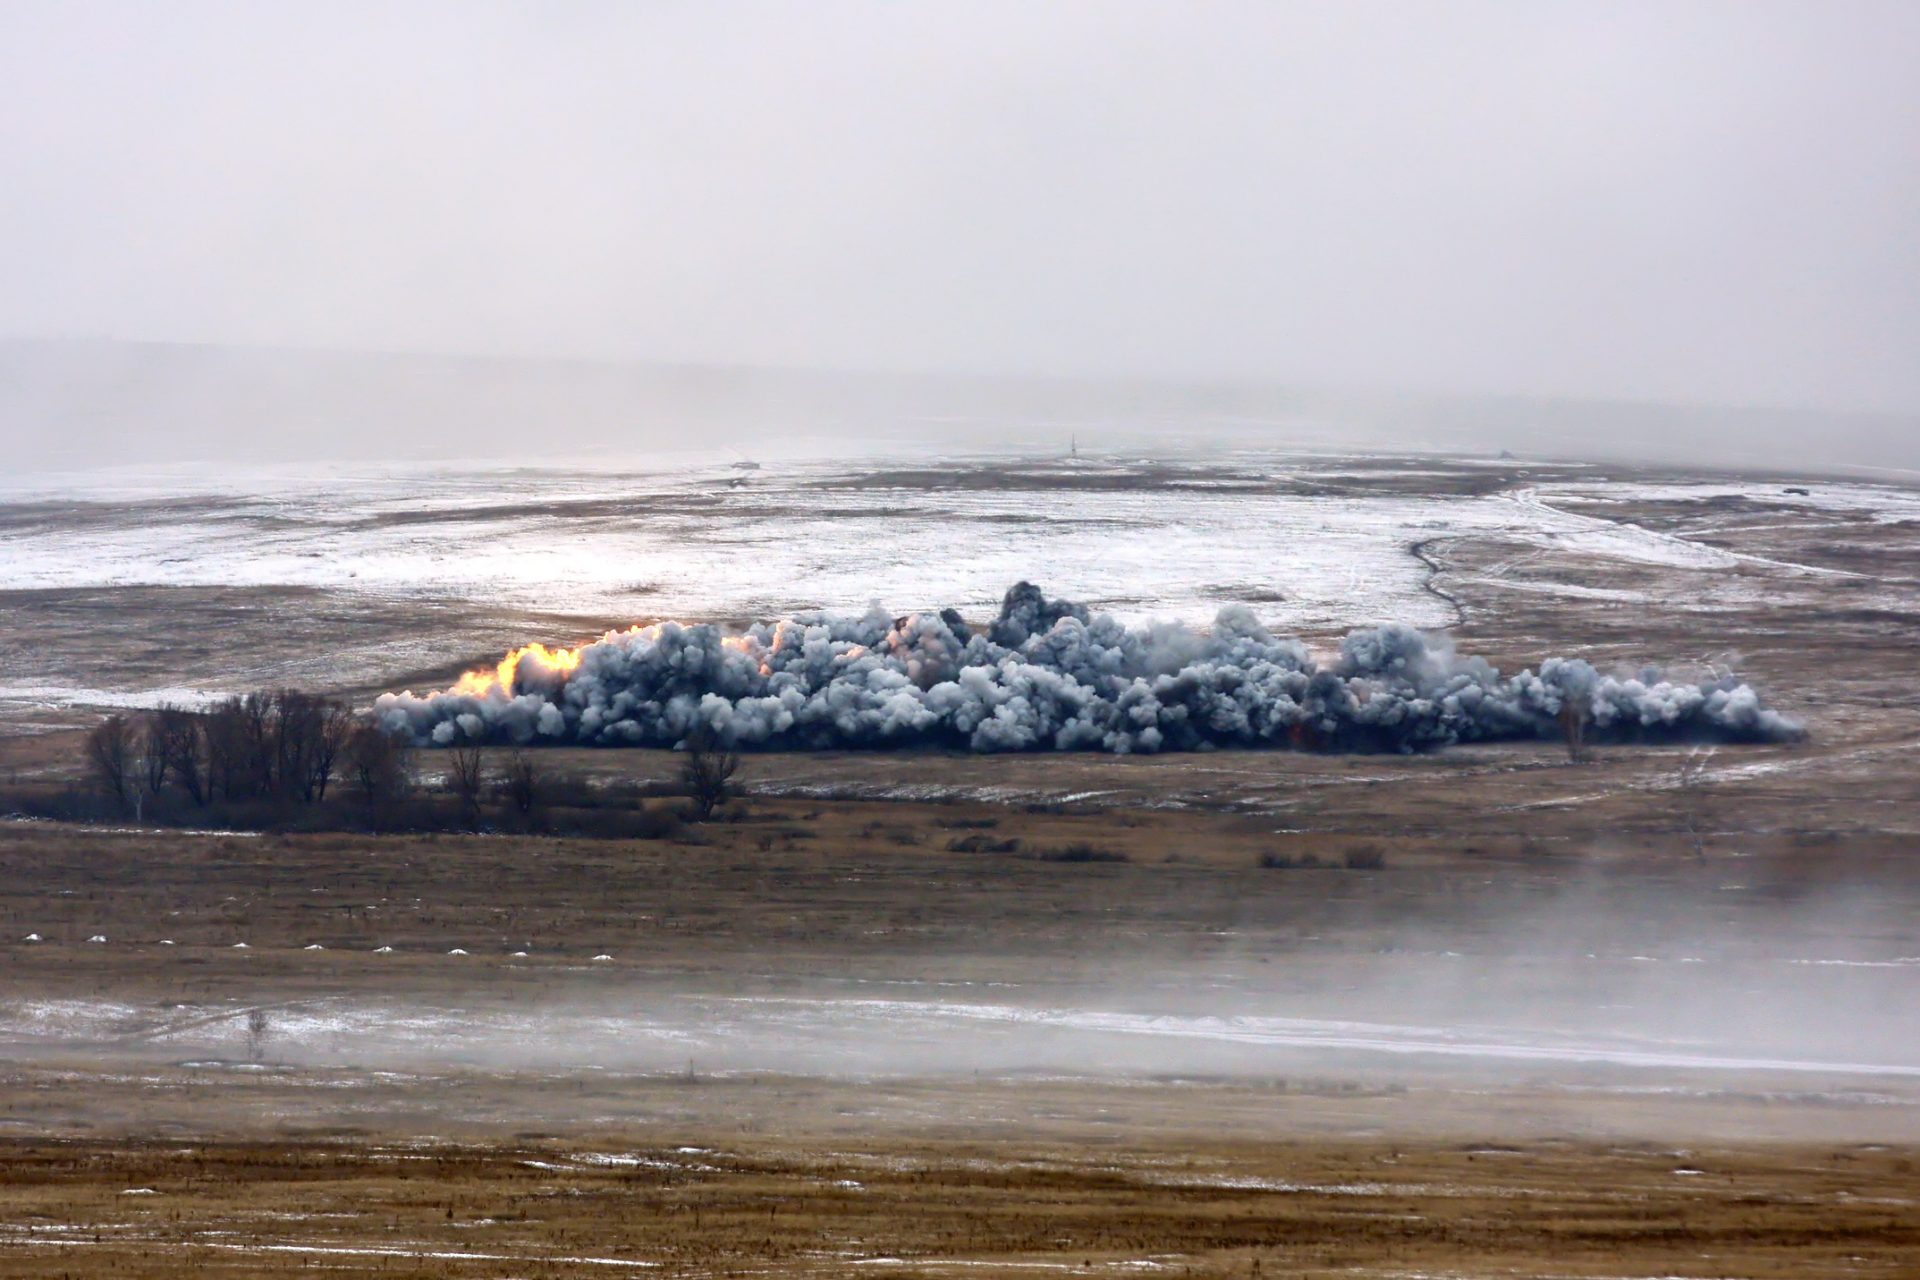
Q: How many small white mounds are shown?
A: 9